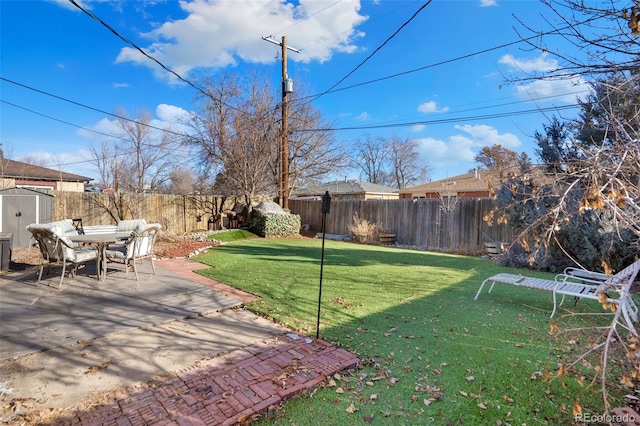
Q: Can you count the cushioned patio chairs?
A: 4